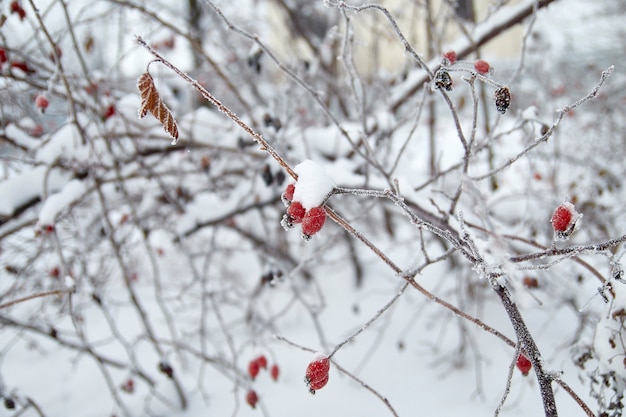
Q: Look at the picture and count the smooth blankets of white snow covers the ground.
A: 1